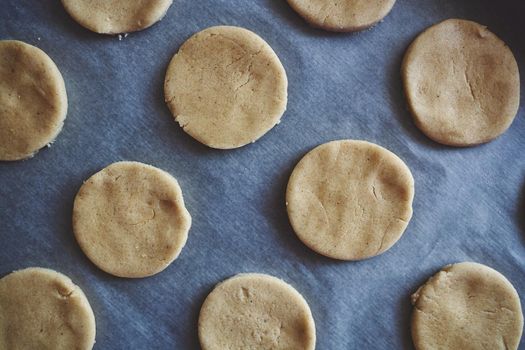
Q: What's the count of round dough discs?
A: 10